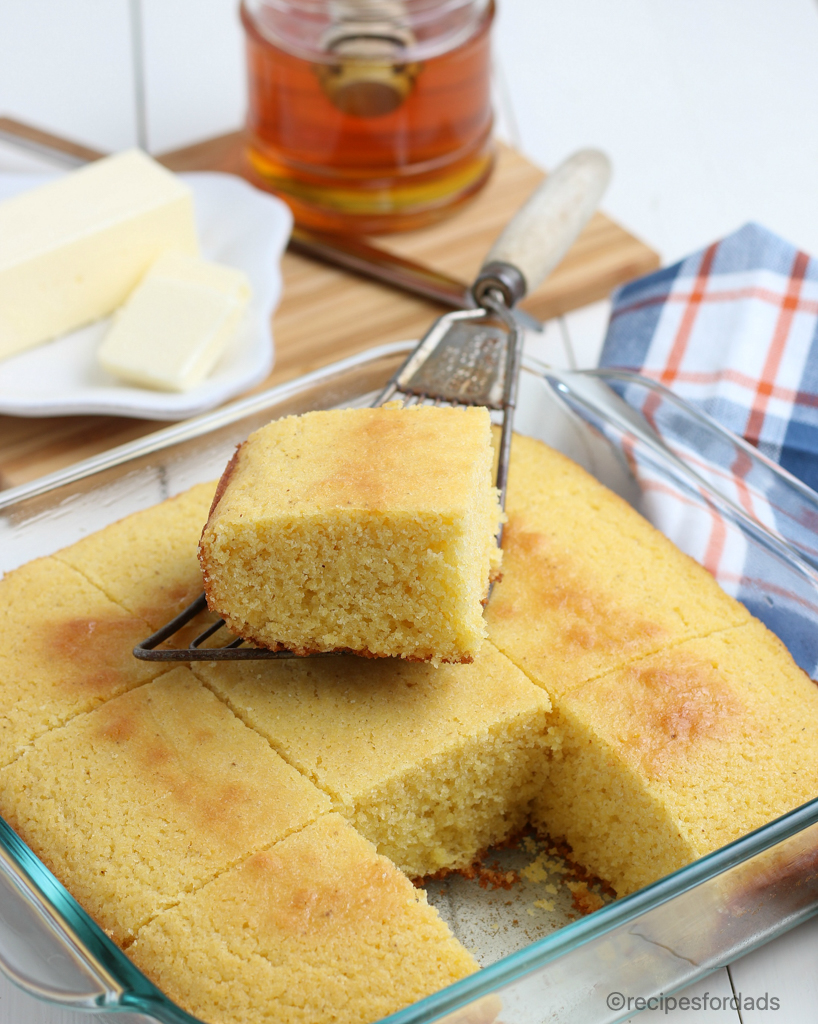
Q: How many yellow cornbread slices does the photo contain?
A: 8